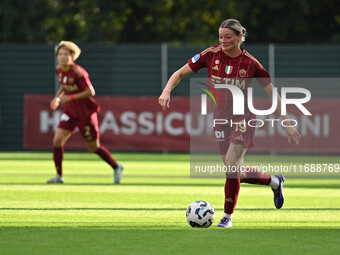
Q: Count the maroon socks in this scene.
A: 4